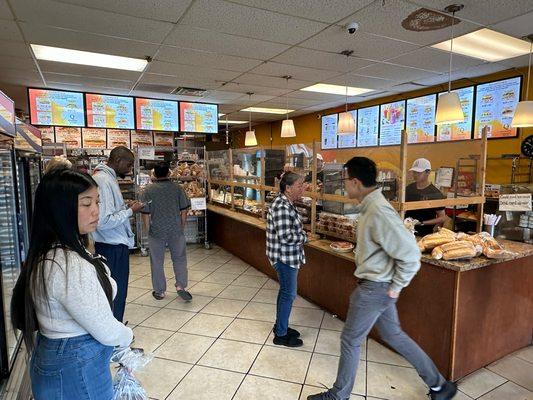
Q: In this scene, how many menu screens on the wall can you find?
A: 11